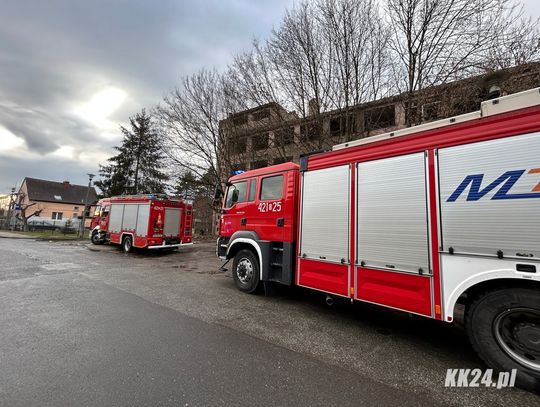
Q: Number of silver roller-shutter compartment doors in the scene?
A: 7